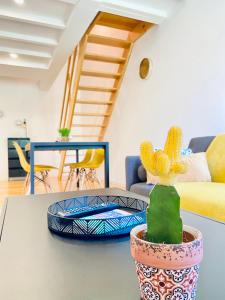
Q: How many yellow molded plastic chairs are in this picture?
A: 3